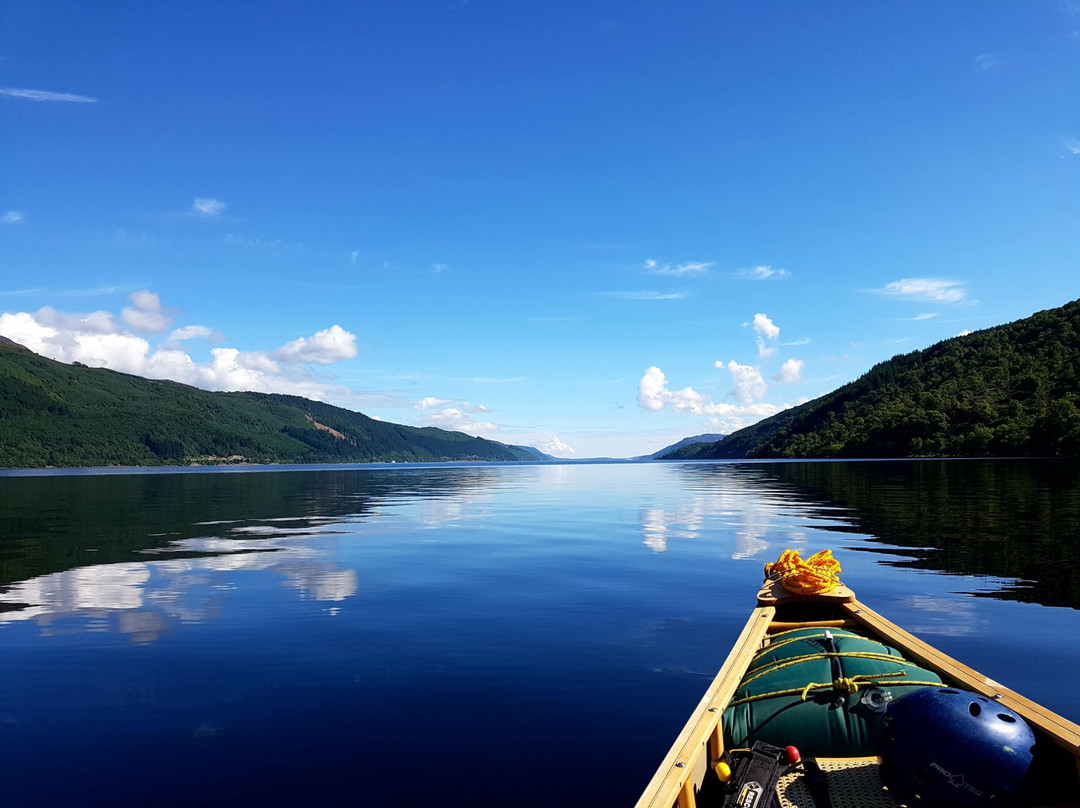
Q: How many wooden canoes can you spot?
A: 1